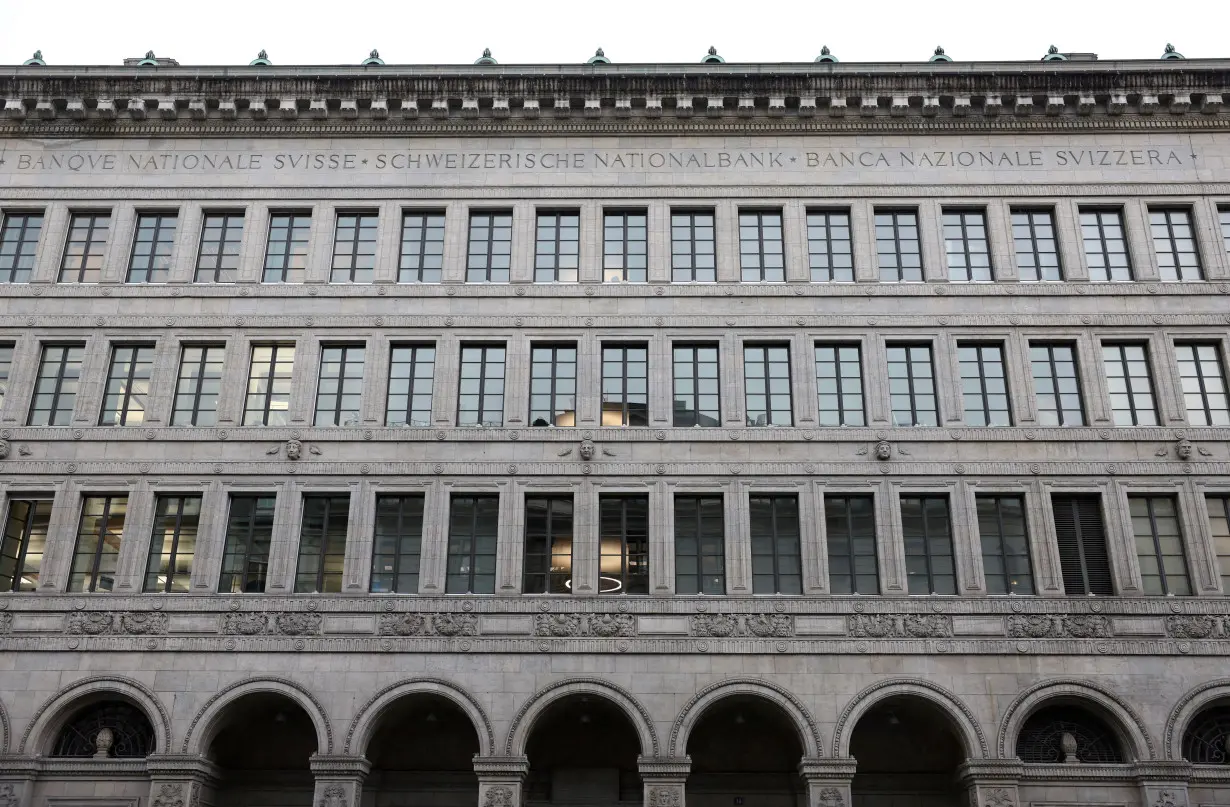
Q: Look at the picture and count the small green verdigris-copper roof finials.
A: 11